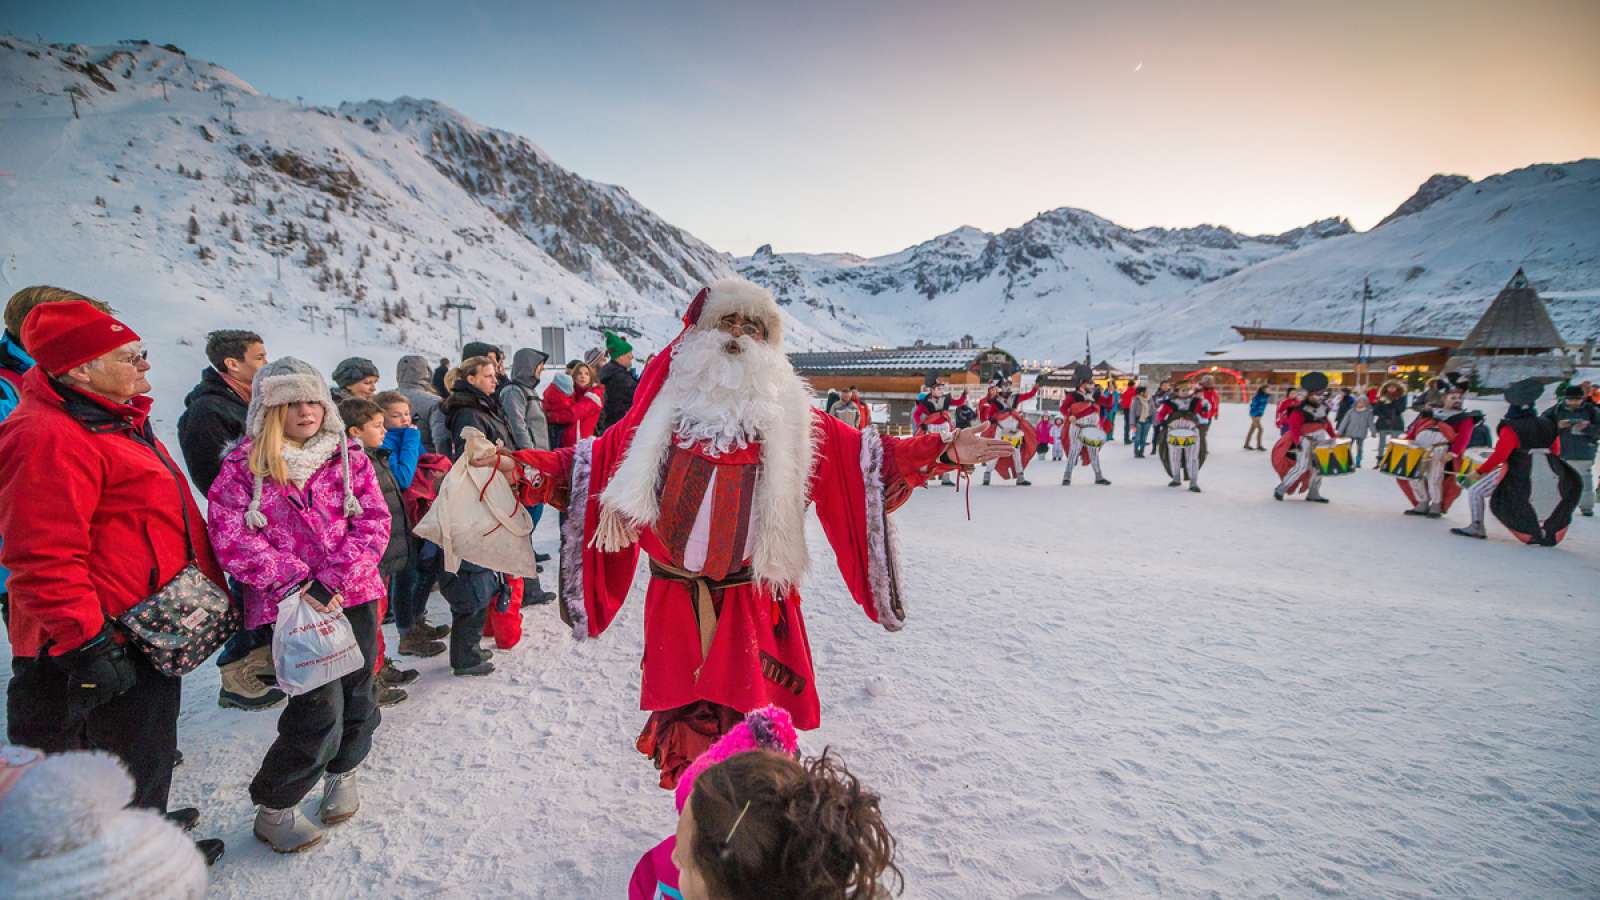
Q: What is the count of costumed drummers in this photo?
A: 7